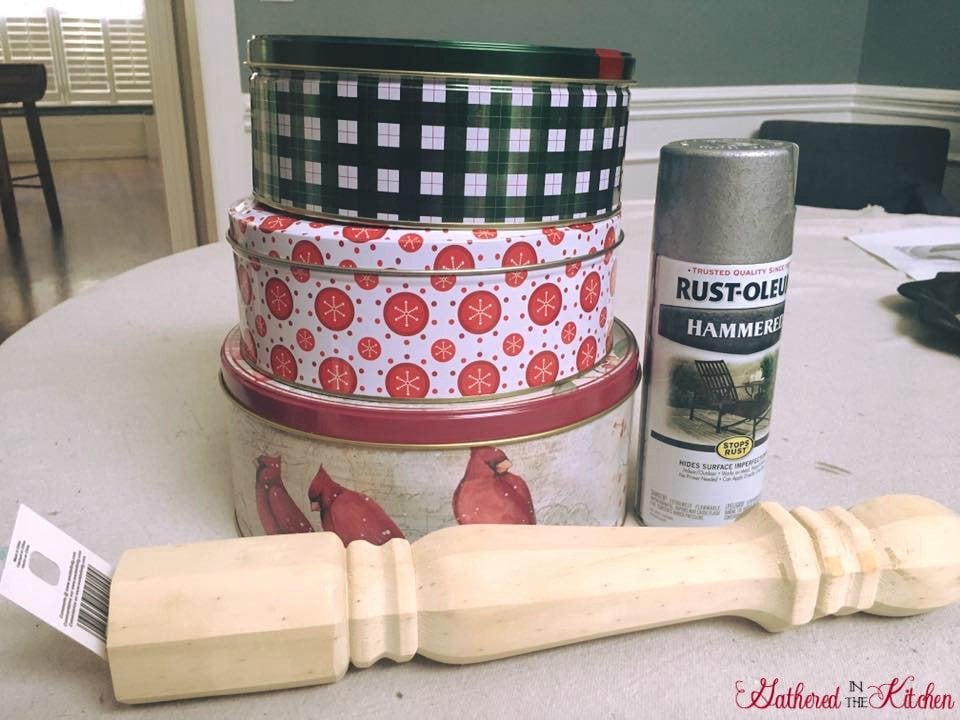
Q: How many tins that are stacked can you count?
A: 3